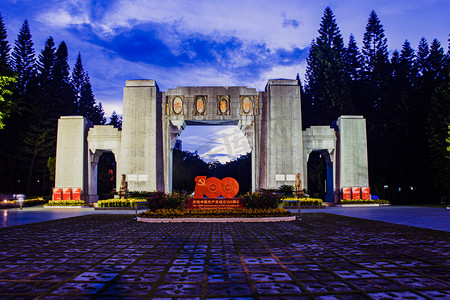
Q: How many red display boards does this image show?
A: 6